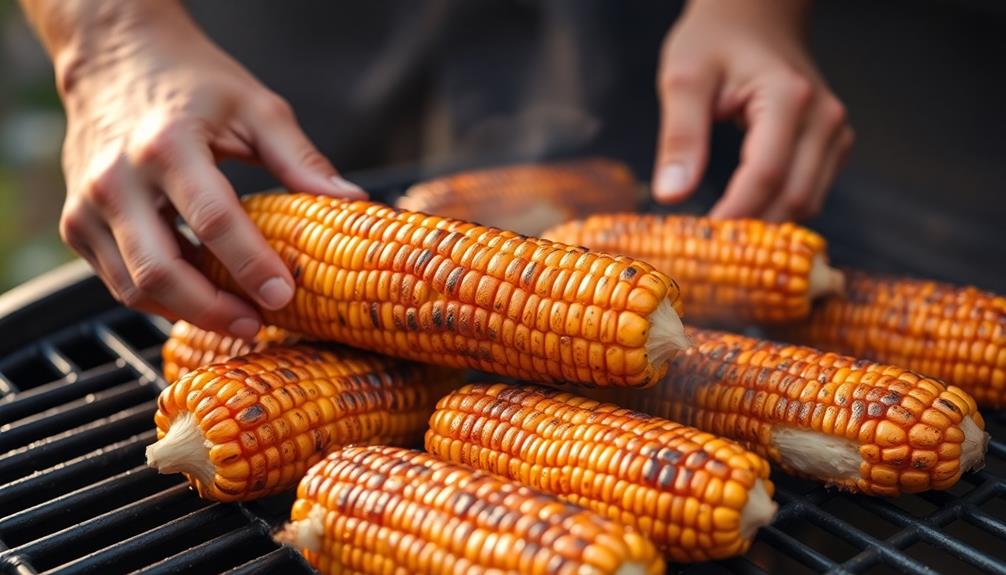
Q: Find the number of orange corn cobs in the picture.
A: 9